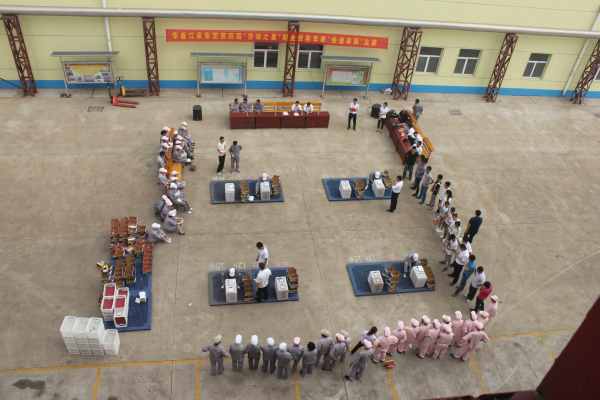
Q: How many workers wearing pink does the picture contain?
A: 12